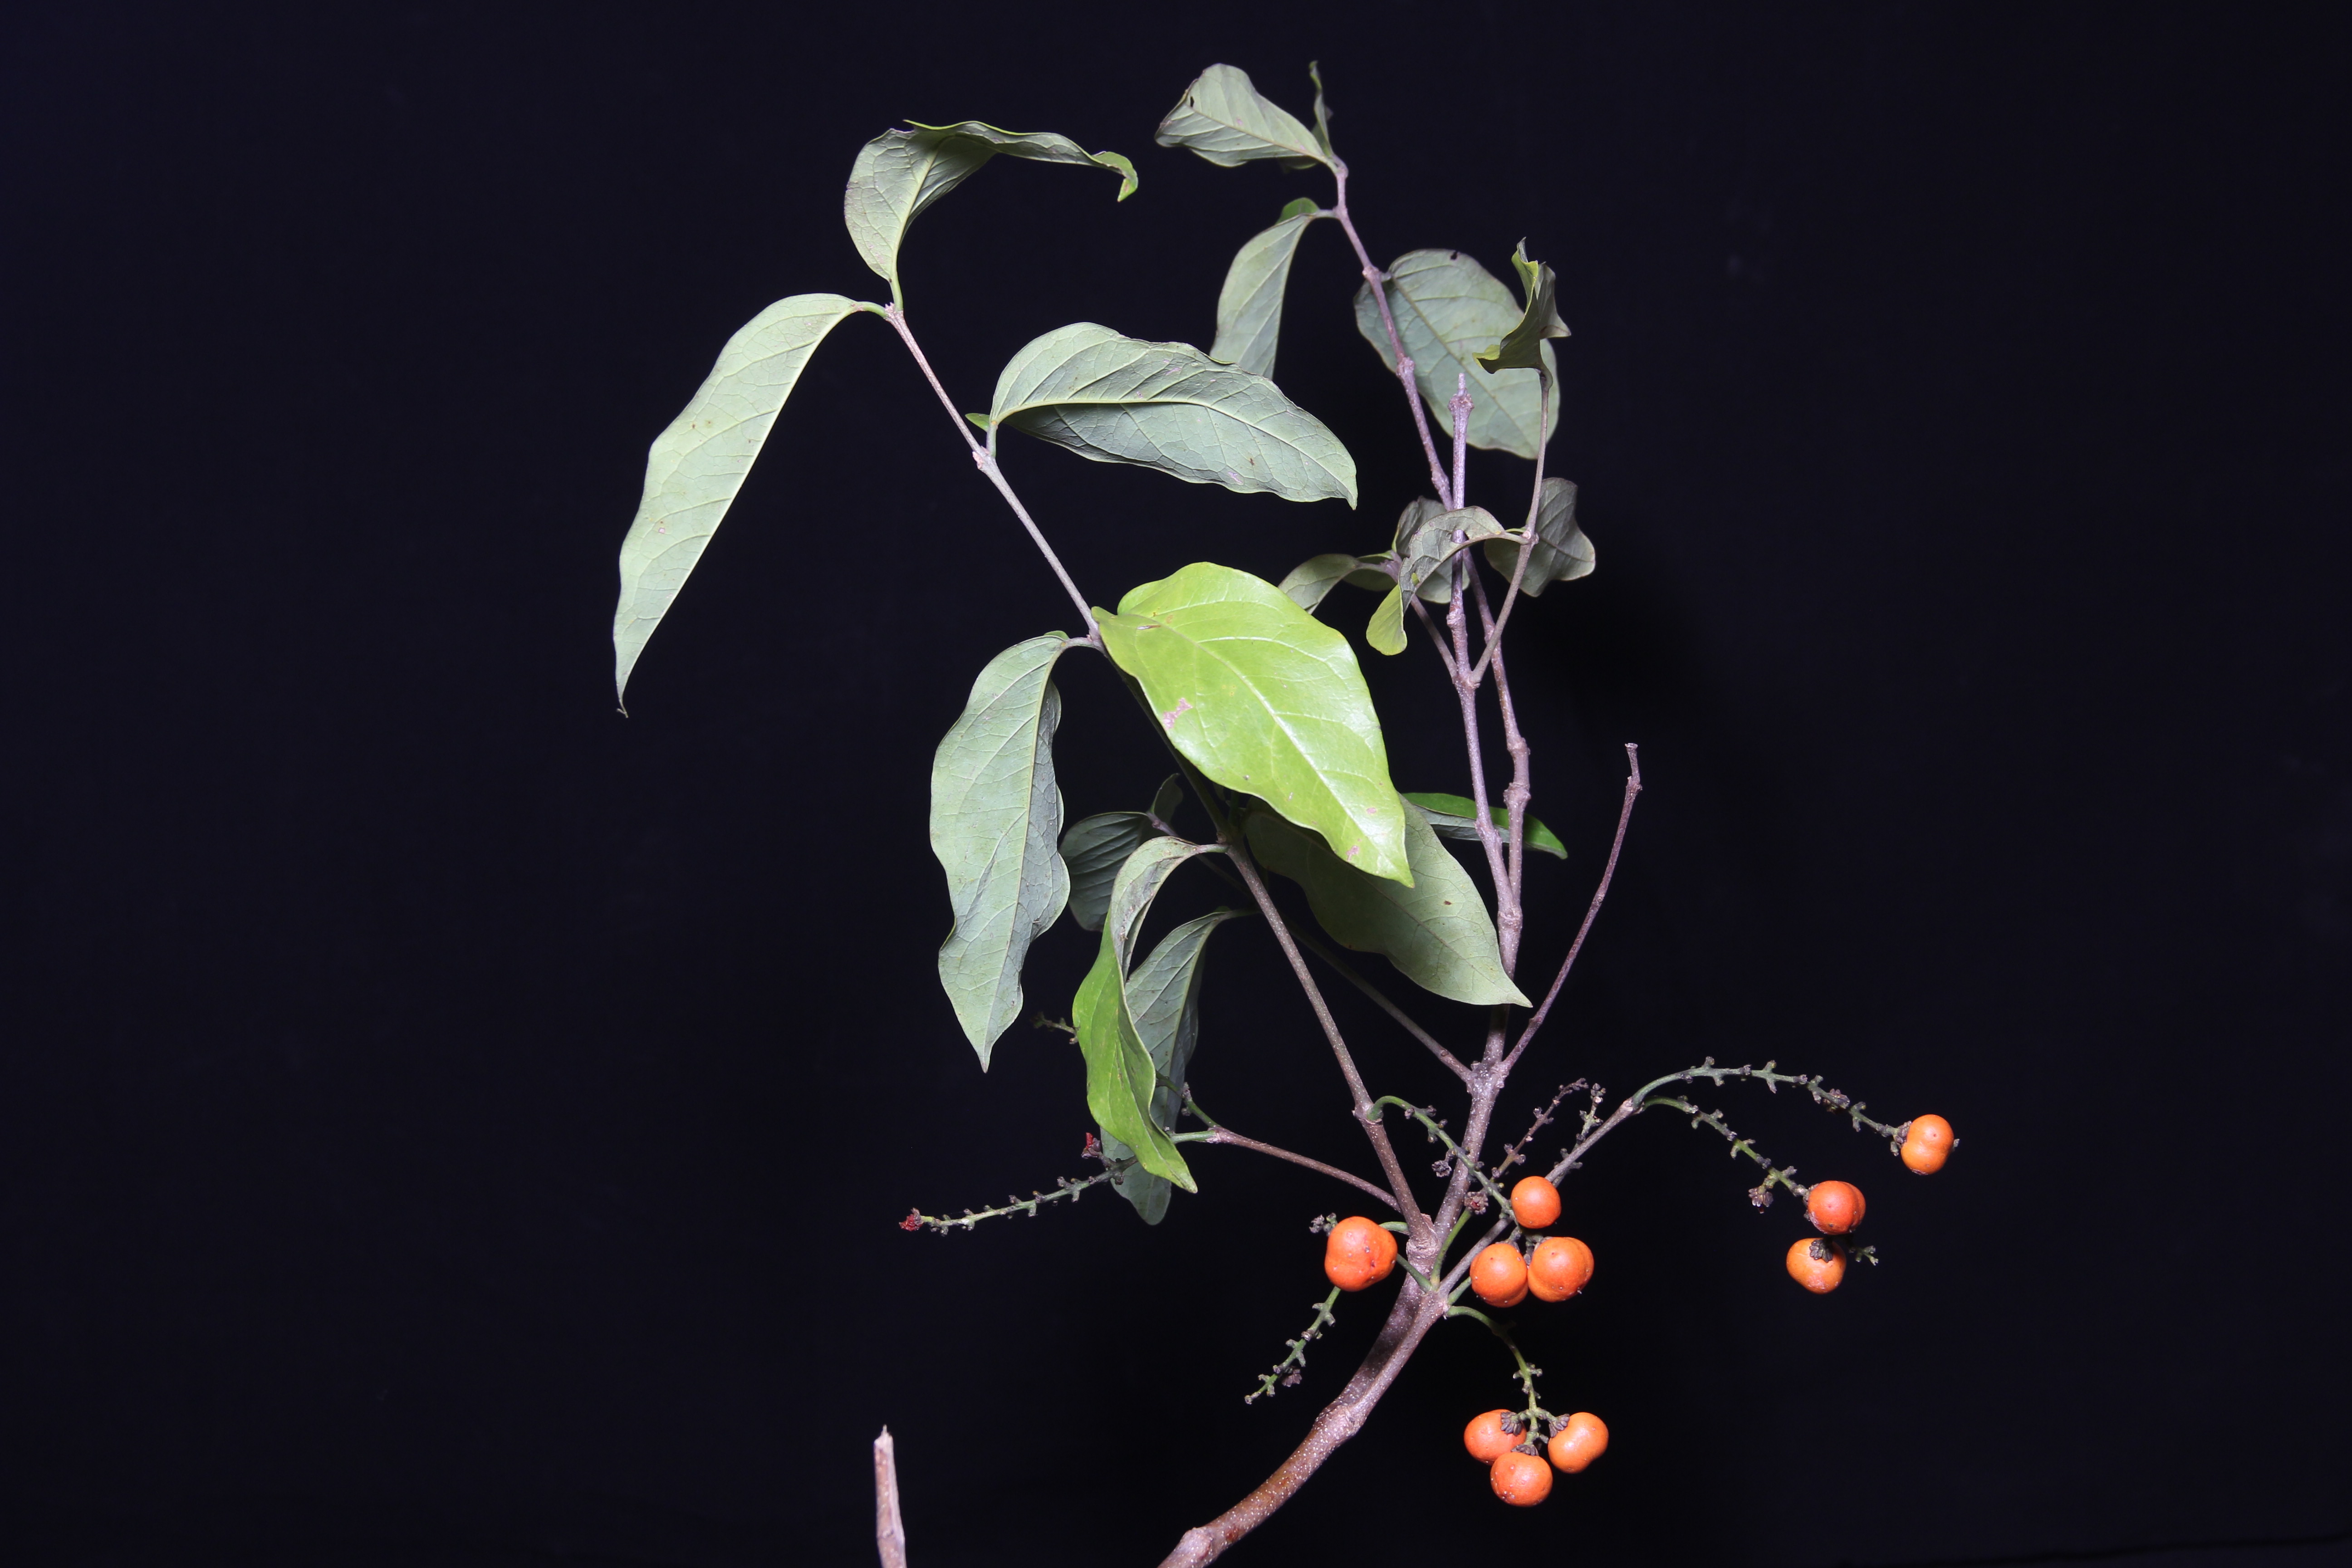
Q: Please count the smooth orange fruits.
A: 10